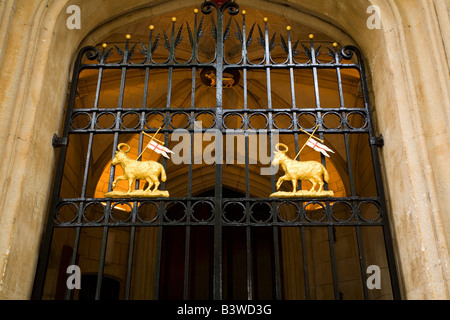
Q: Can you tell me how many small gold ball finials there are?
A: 10